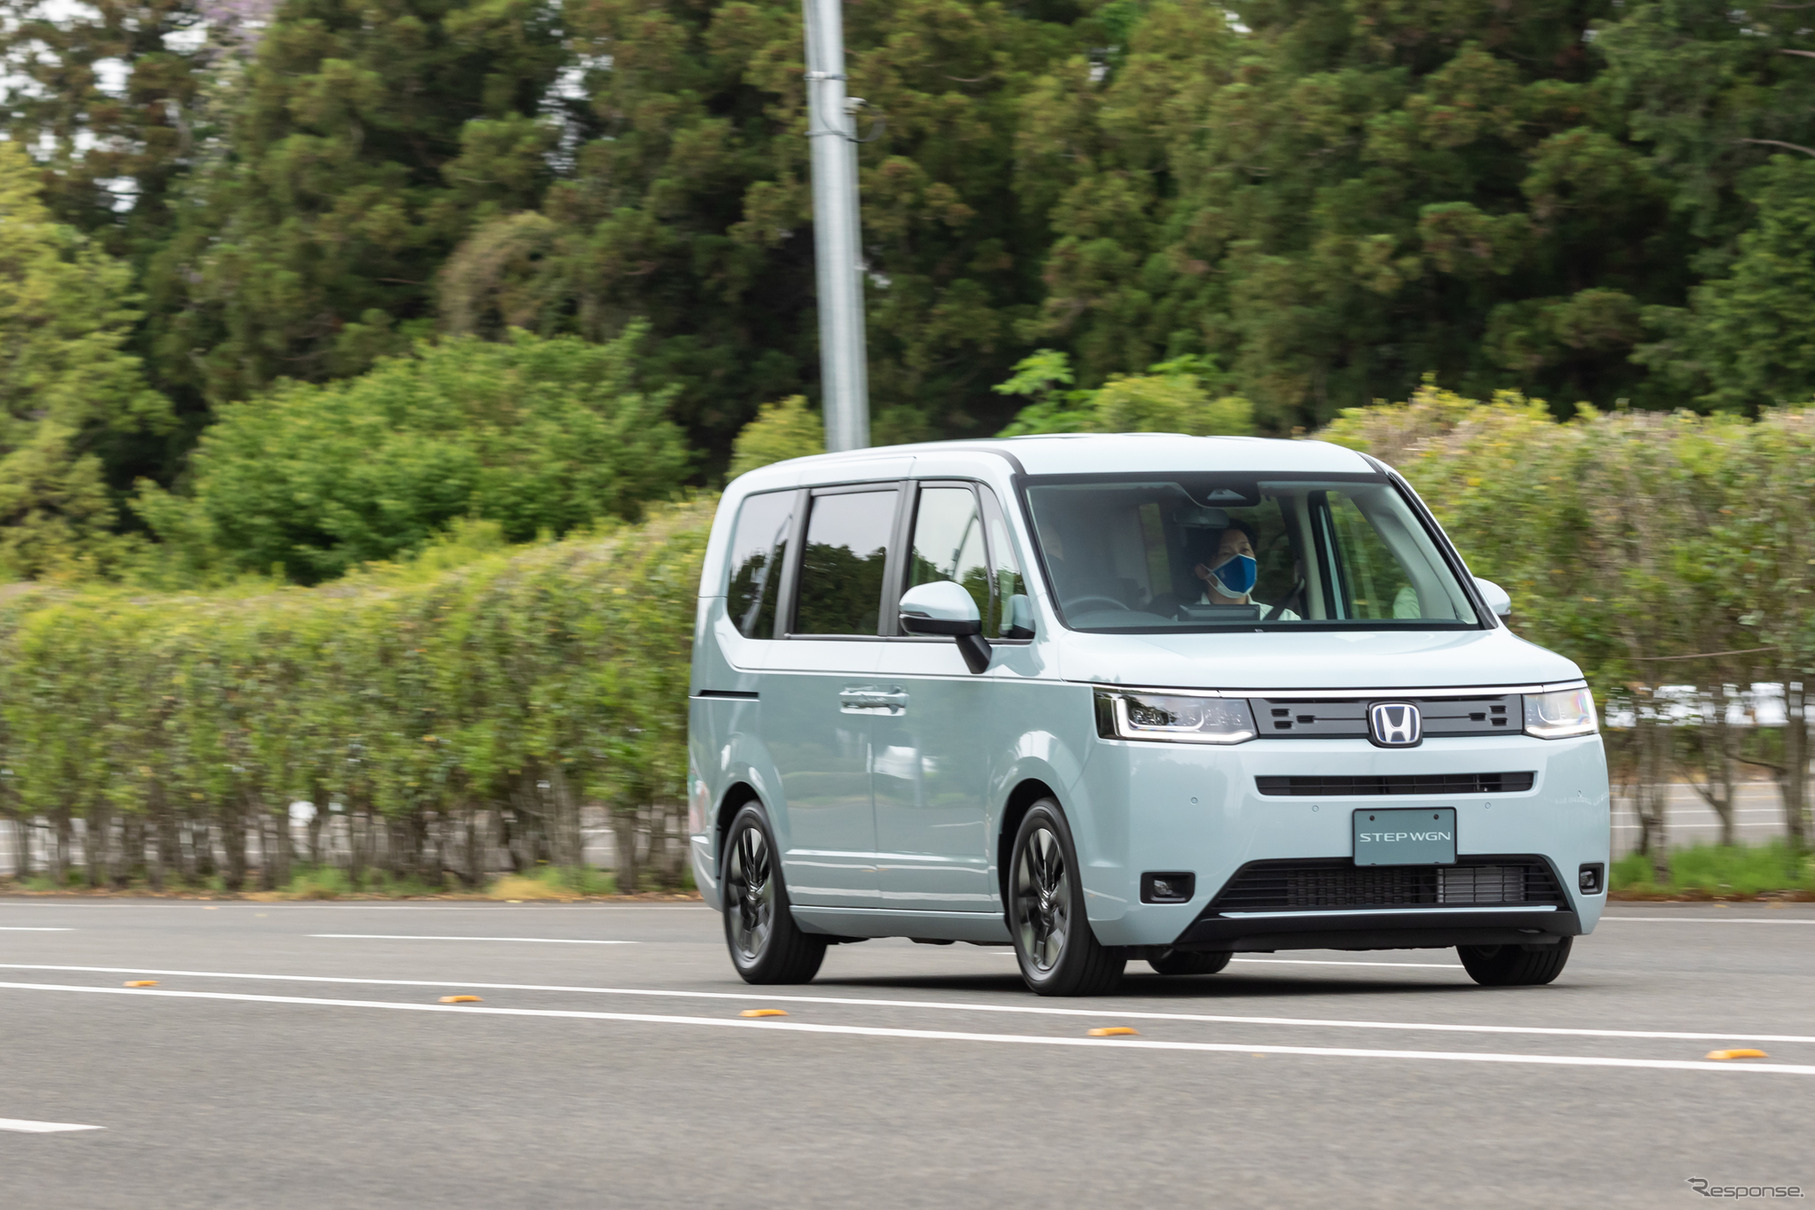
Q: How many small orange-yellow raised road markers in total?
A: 5